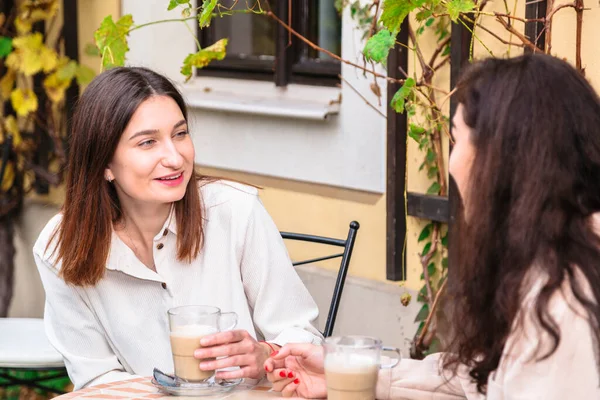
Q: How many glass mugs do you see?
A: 2